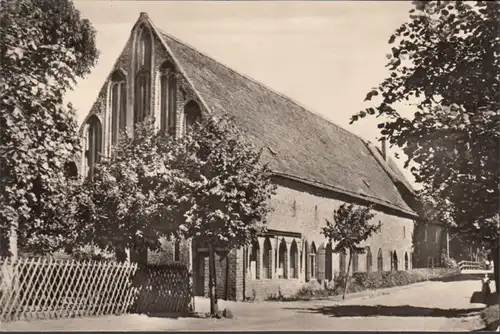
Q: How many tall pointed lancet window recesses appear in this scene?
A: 5